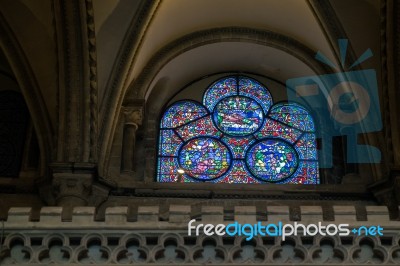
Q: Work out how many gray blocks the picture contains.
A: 12